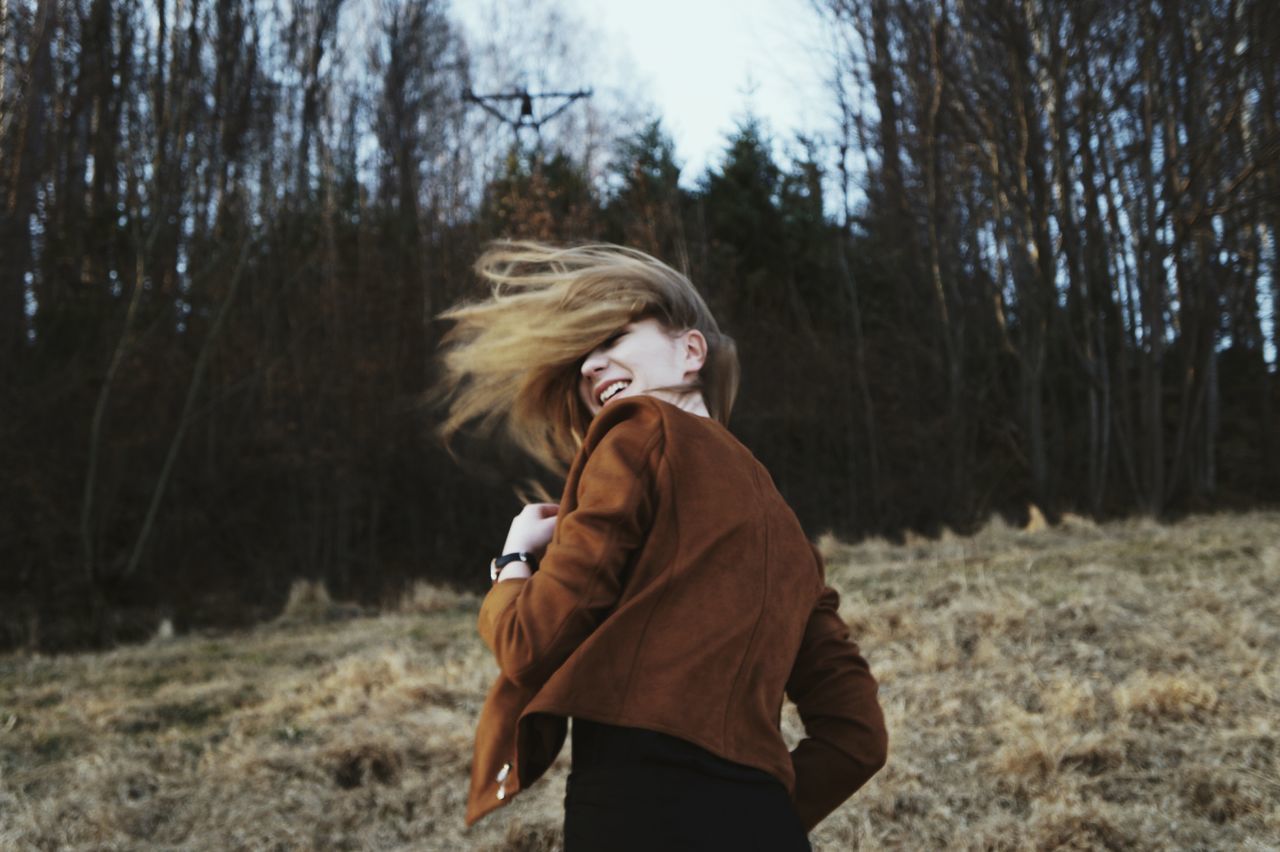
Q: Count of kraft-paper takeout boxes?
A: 0